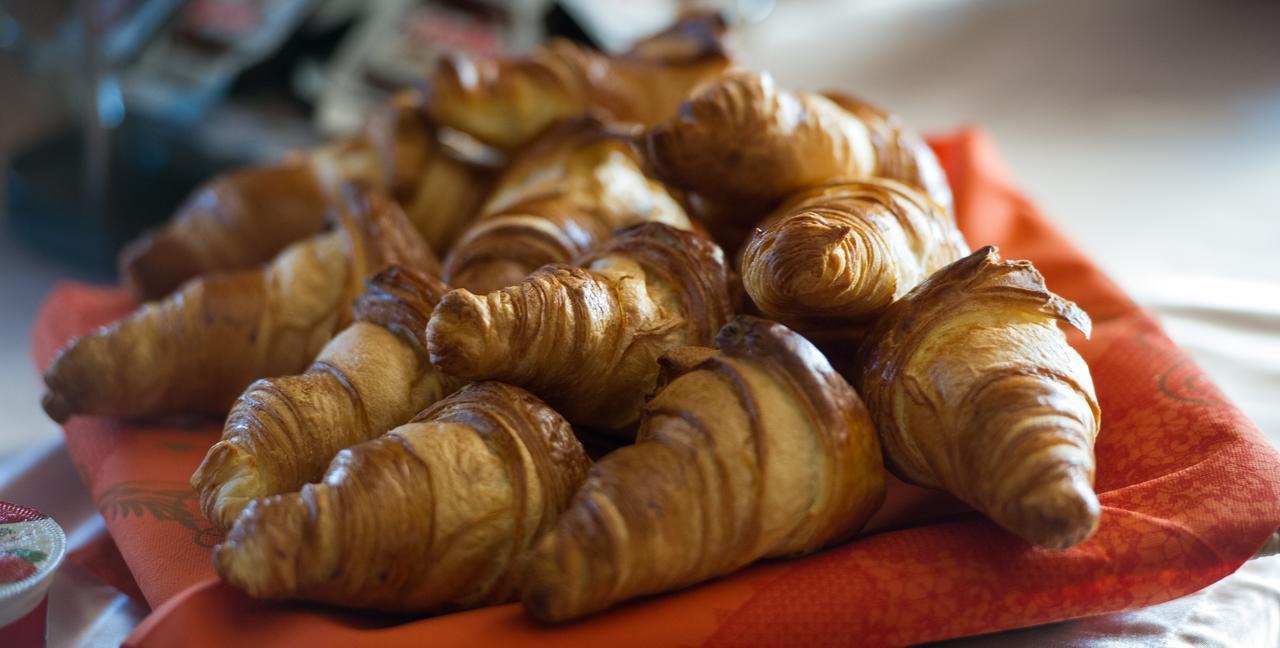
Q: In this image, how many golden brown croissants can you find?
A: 11